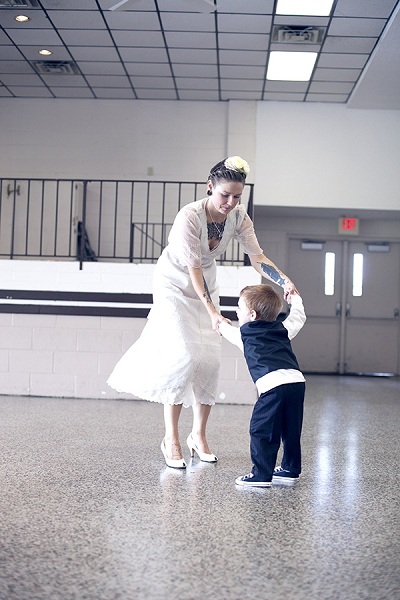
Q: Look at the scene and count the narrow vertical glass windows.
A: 2